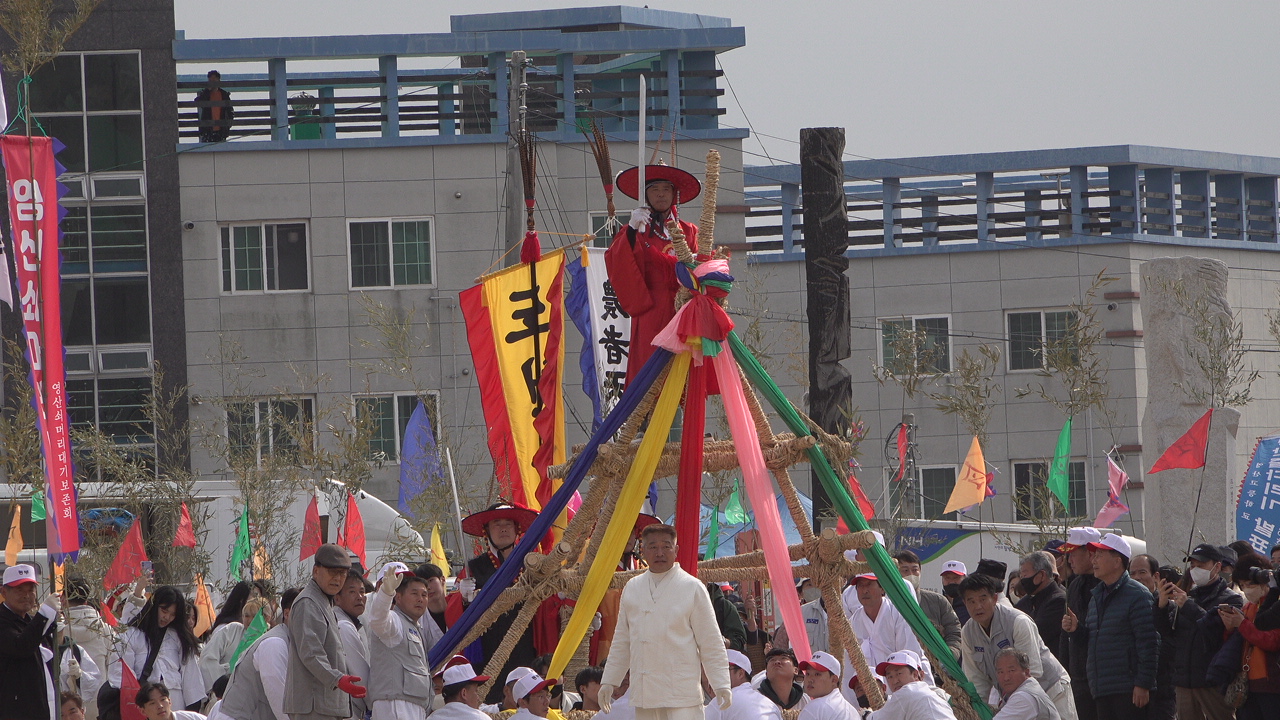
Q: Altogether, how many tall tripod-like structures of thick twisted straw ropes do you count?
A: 1